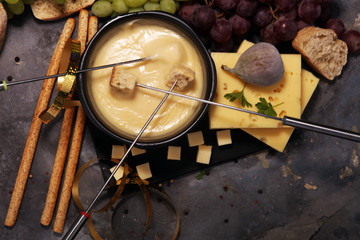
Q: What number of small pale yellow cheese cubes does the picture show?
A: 8